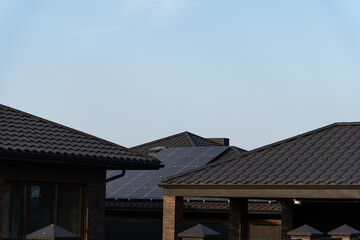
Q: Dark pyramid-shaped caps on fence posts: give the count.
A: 4